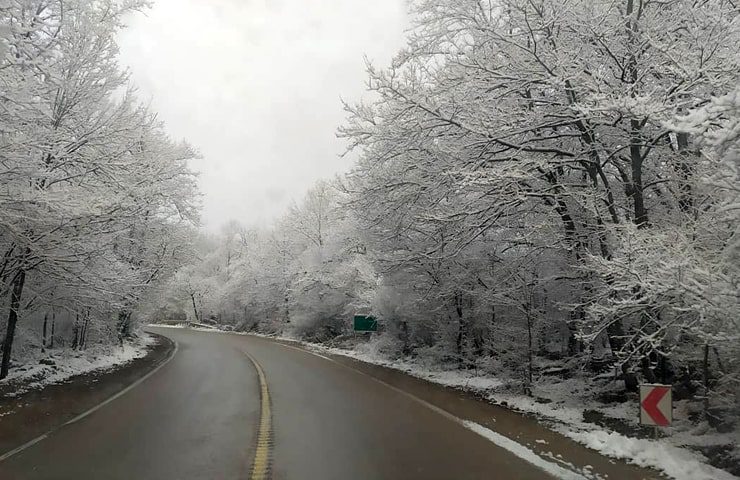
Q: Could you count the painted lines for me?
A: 3